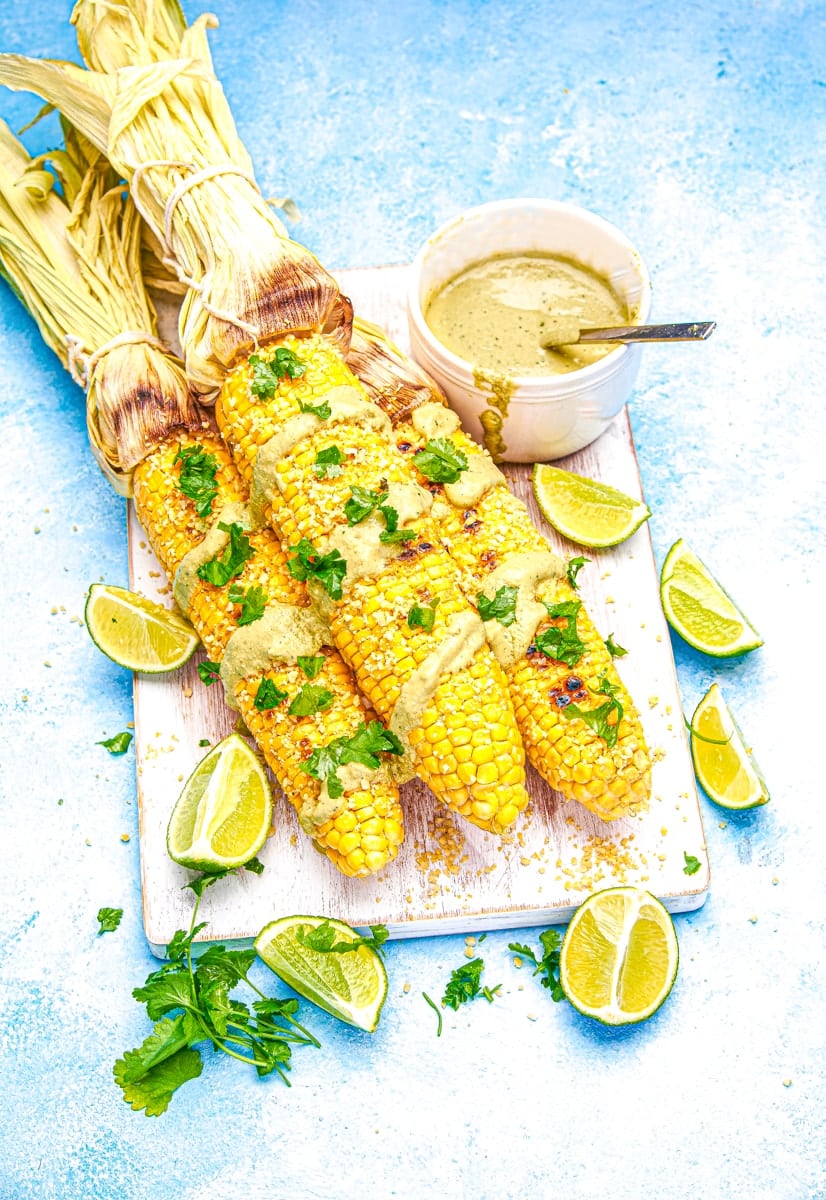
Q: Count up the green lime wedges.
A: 7